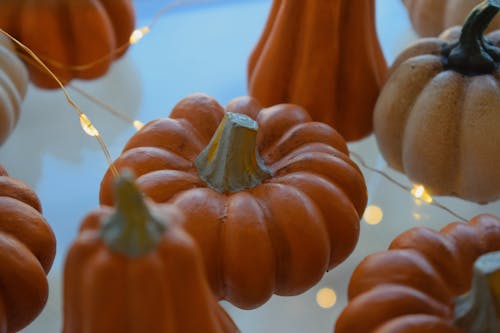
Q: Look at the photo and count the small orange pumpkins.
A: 6